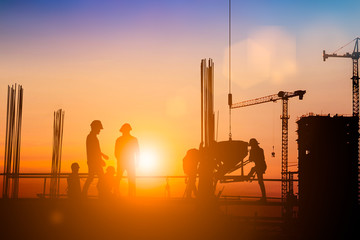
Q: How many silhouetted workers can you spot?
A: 6